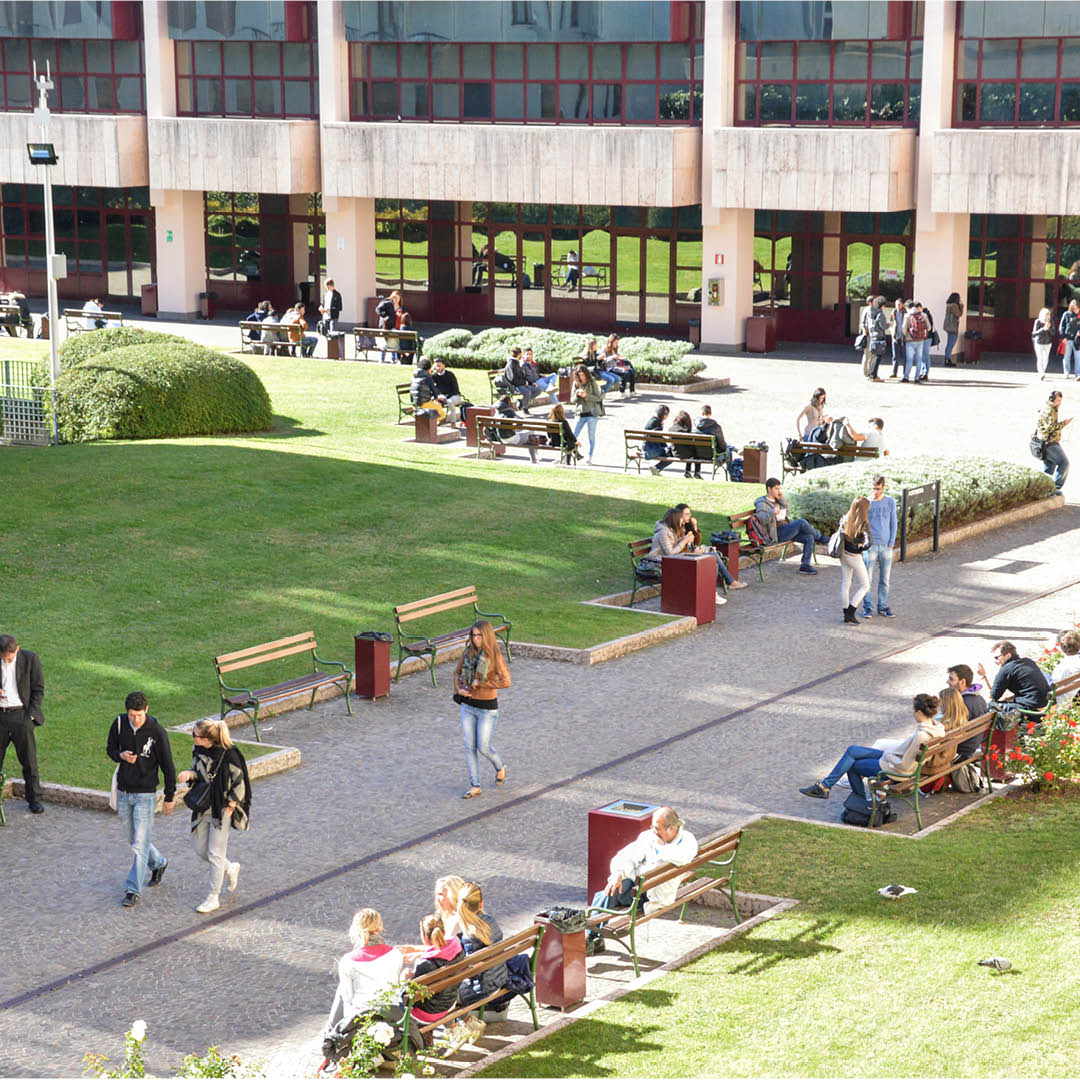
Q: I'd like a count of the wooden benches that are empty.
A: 2